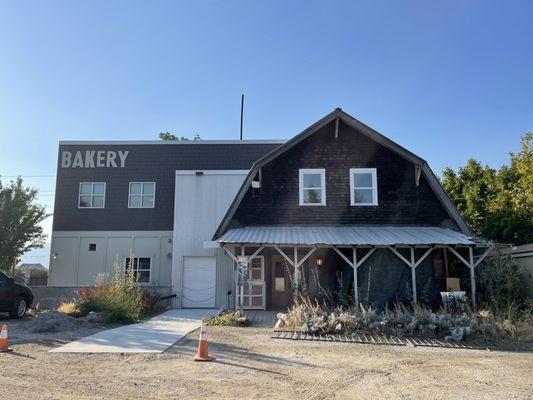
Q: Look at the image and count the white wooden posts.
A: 5